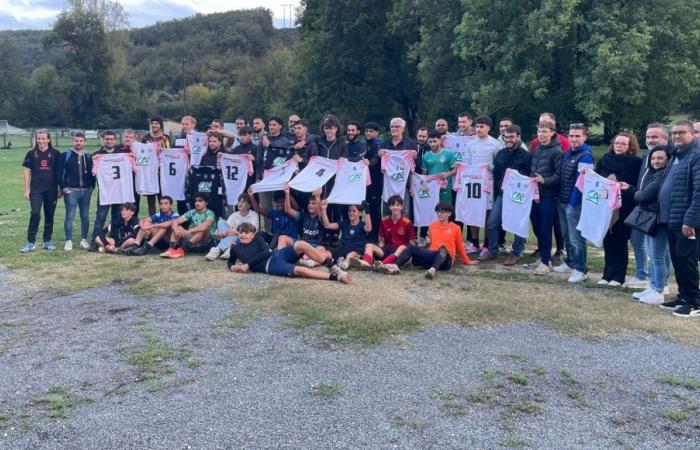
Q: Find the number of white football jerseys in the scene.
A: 14